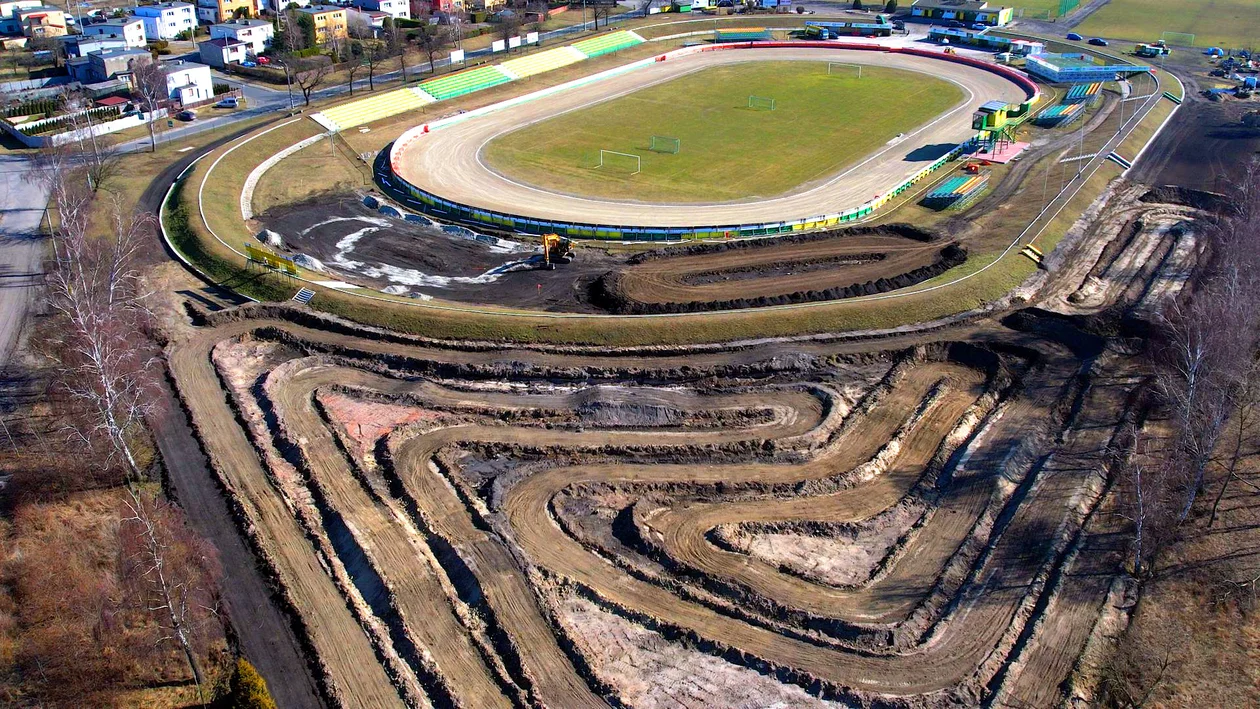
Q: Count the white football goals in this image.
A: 2